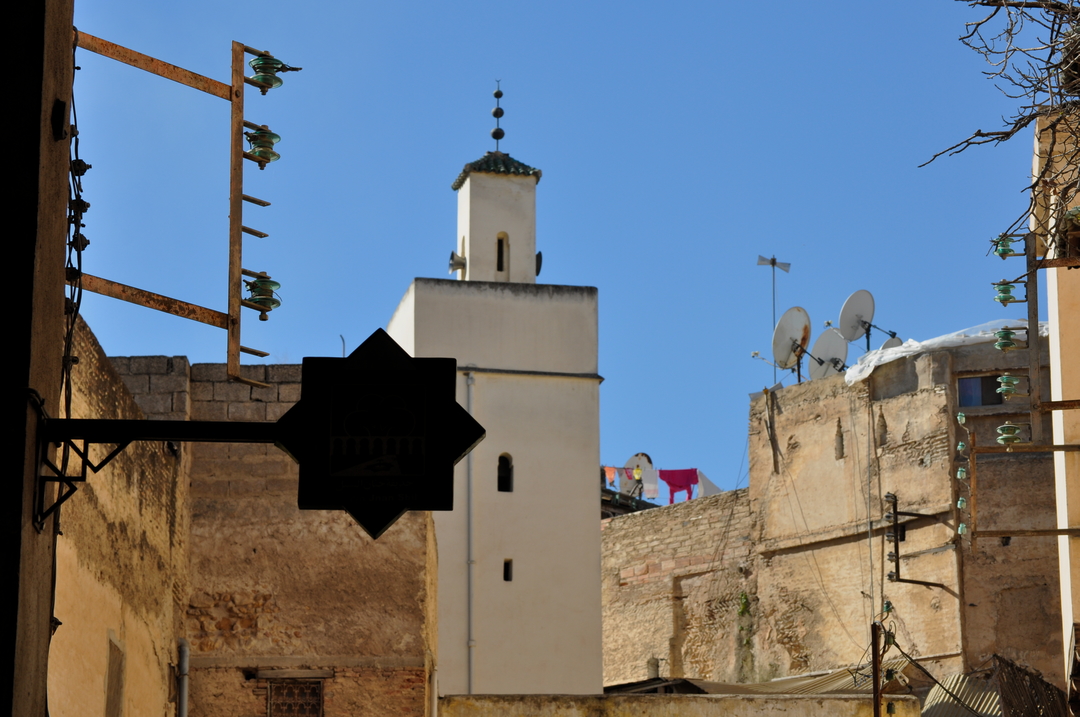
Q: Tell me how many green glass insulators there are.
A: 13